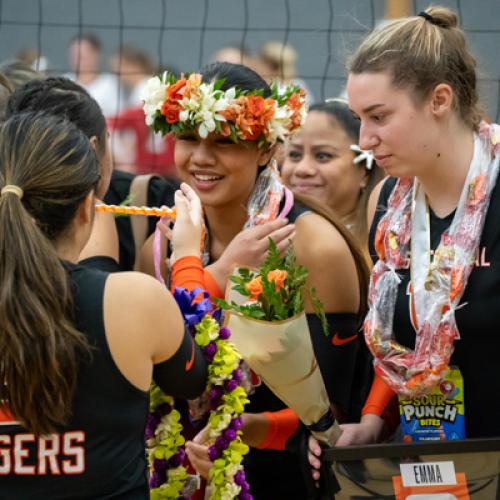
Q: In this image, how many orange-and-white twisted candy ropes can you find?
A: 1